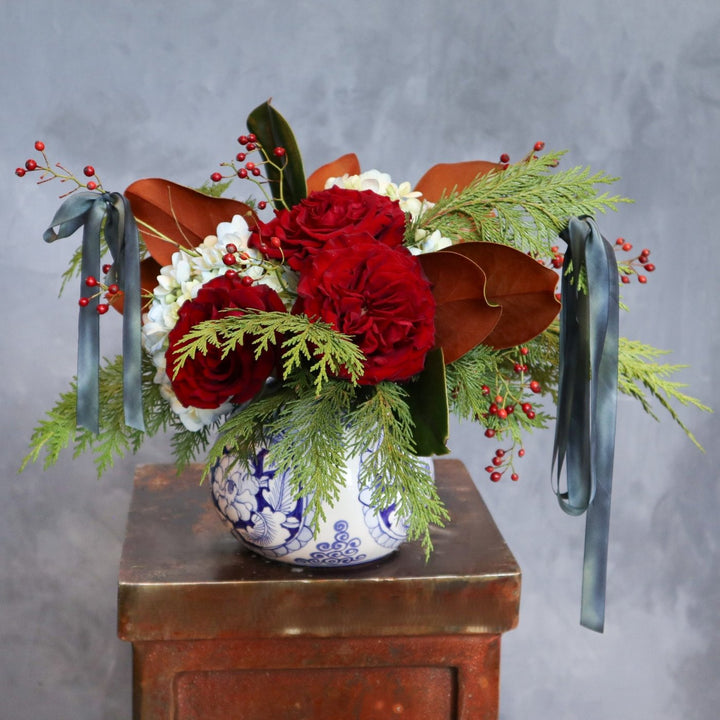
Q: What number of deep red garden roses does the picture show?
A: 3